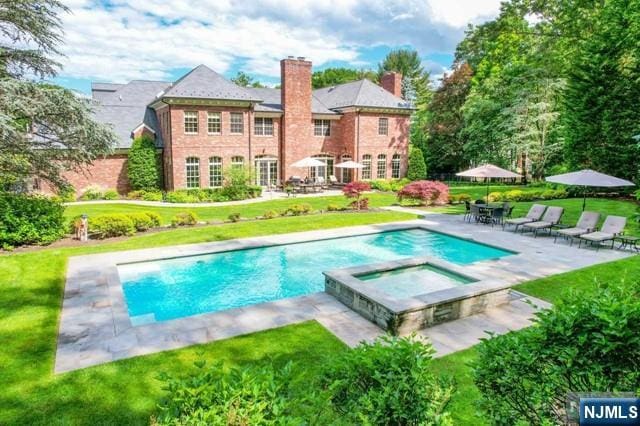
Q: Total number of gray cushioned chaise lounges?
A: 4